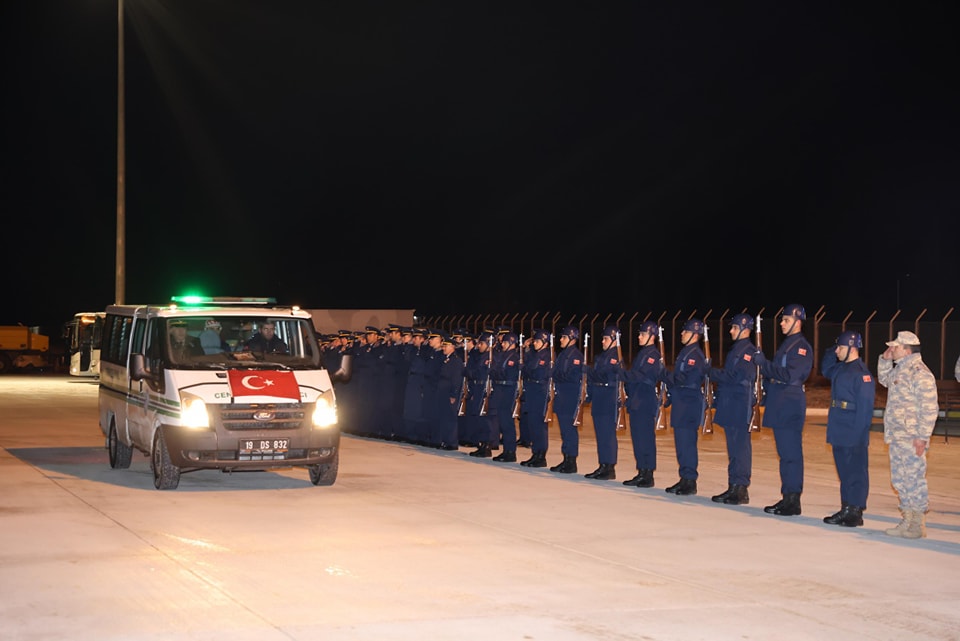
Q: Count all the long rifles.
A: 9